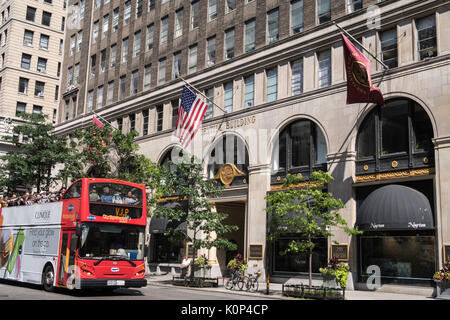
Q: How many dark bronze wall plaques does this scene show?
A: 4